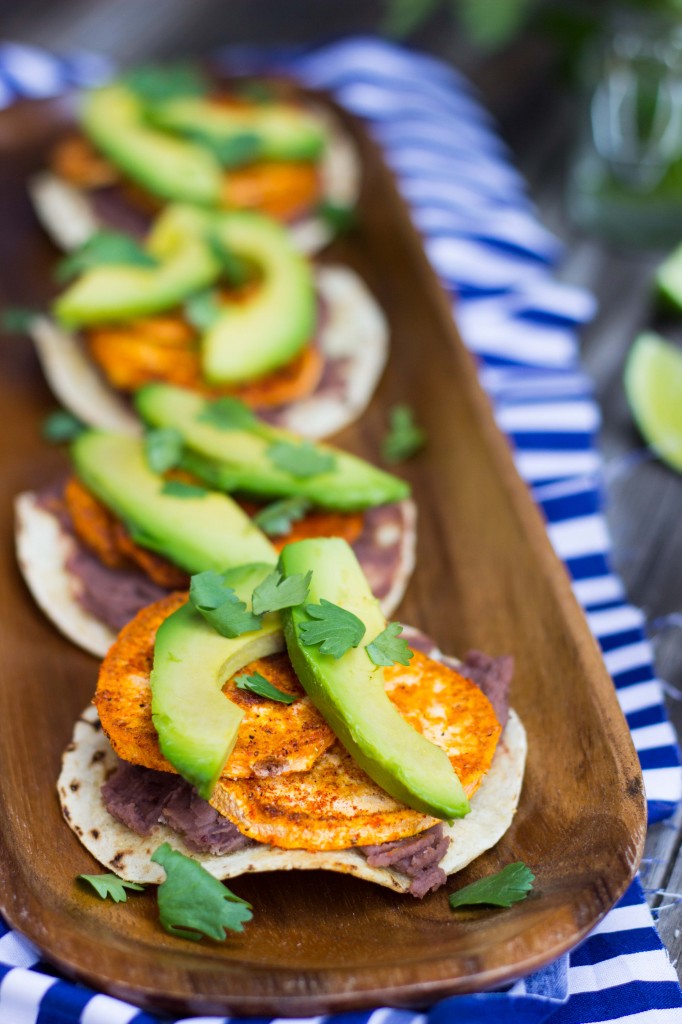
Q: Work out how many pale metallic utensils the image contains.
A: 0